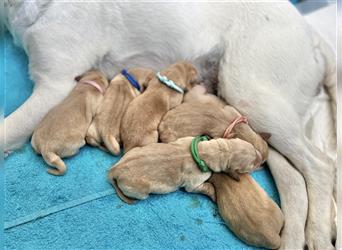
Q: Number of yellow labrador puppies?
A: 6